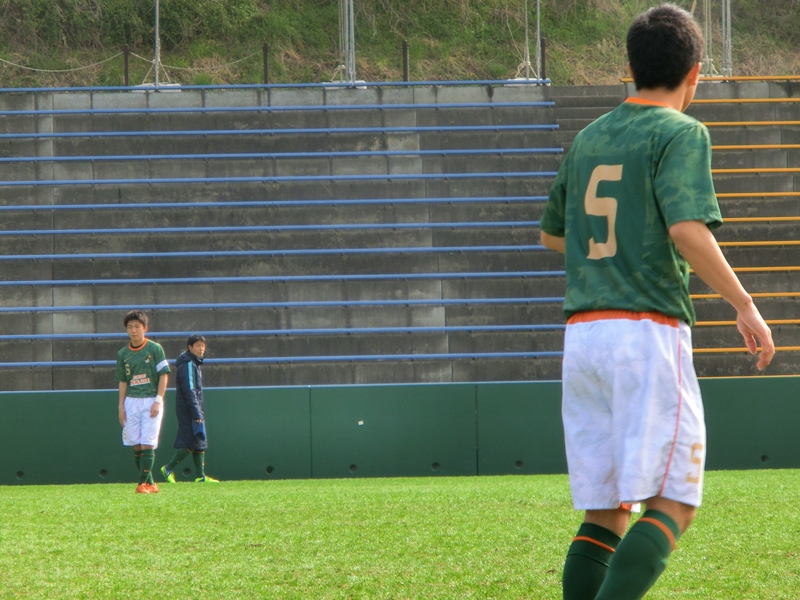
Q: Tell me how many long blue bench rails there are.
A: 12